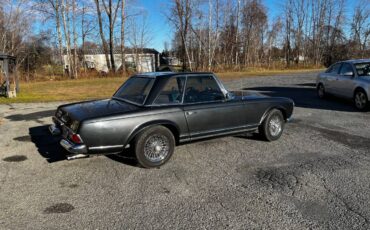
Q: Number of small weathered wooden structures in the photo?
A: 1